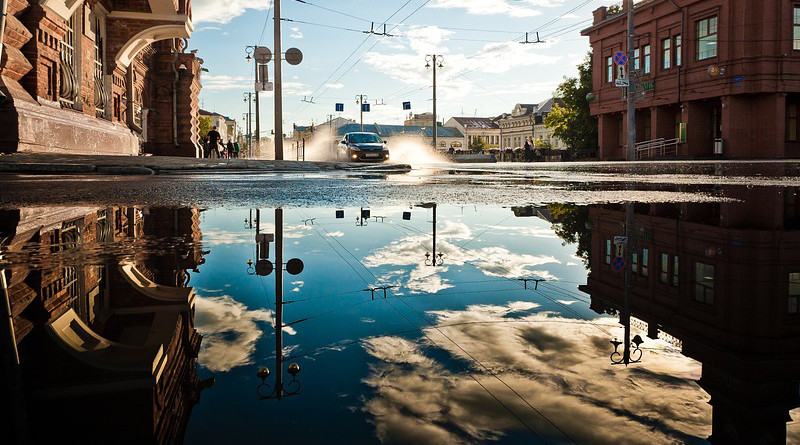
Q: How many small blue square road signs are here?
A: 3